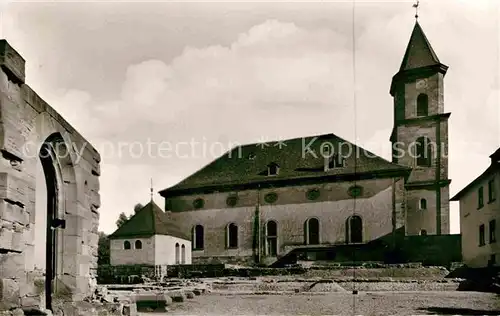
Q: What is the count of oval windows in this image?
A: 5